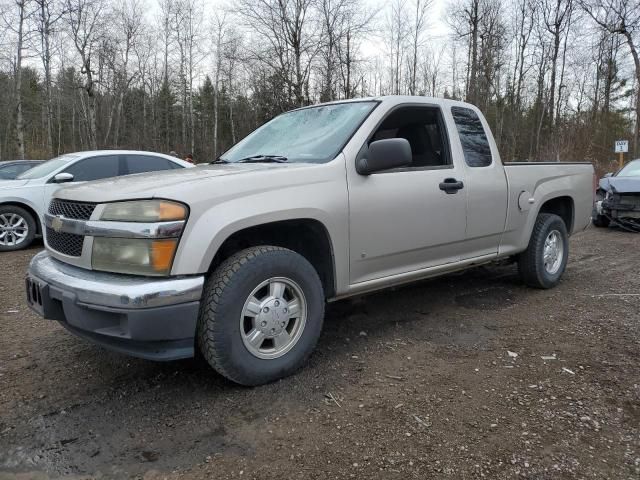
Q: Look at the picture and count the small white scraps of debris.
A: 3